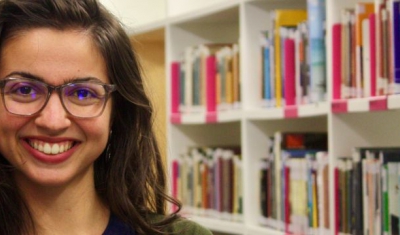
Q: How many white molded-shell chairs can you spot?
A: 0